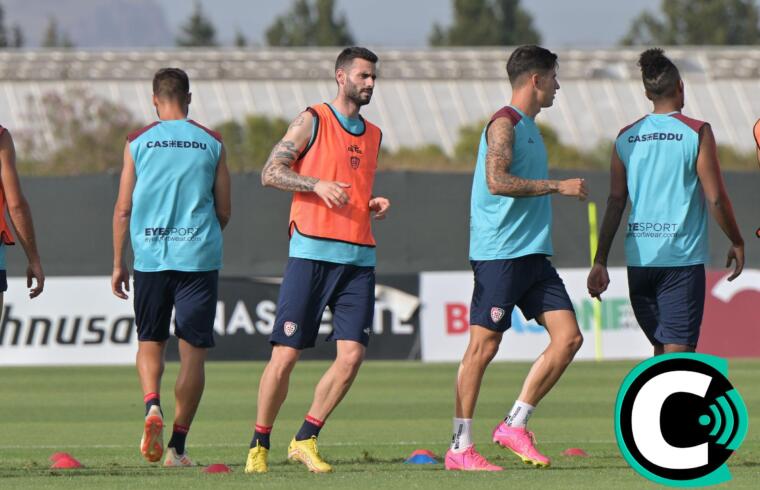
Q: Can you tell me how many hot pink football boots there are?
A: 2